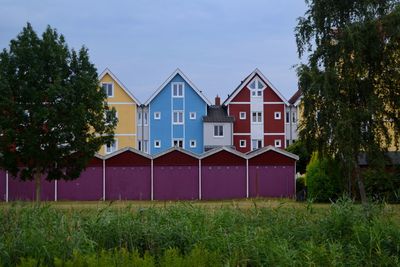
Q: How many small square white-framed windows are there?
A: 8